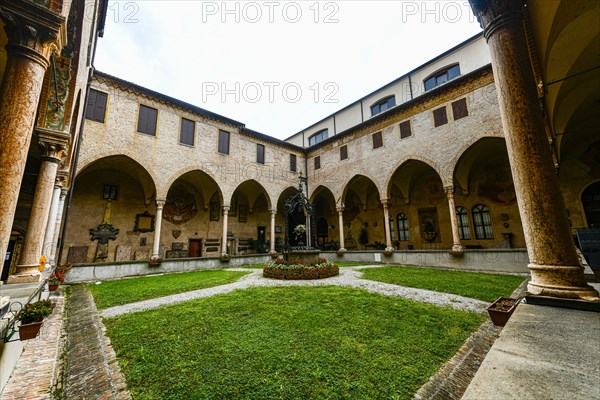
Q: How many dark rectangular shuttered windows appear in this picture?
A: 12